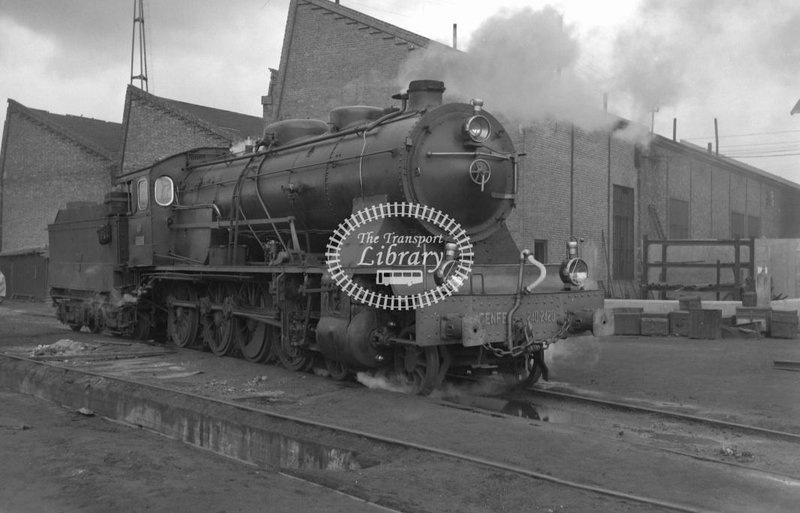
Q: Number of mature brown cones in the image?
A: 0